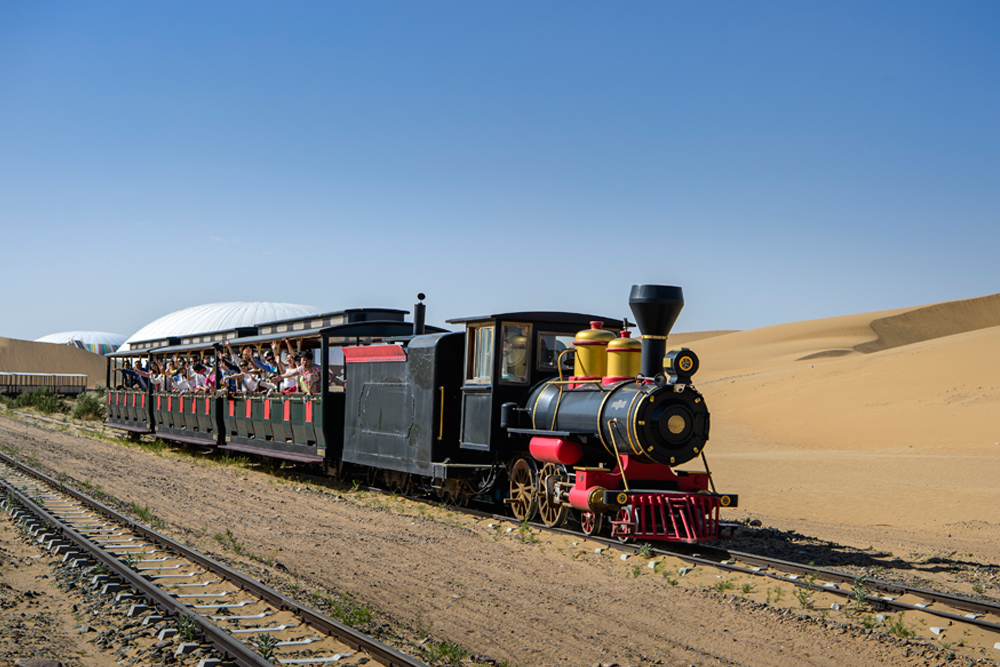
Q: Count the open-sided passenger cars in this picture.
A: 3